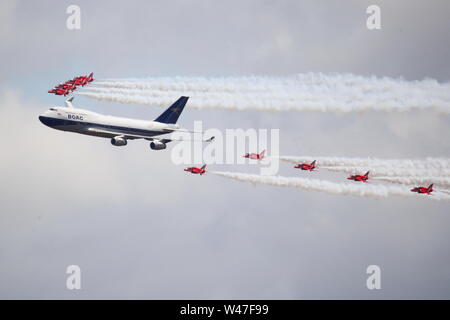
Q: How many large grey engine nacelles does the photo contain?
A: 2